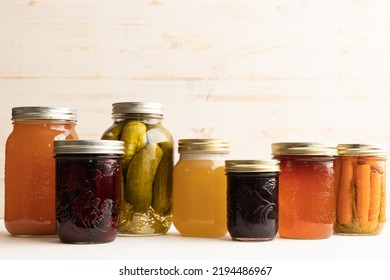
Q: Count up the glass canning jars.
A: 7